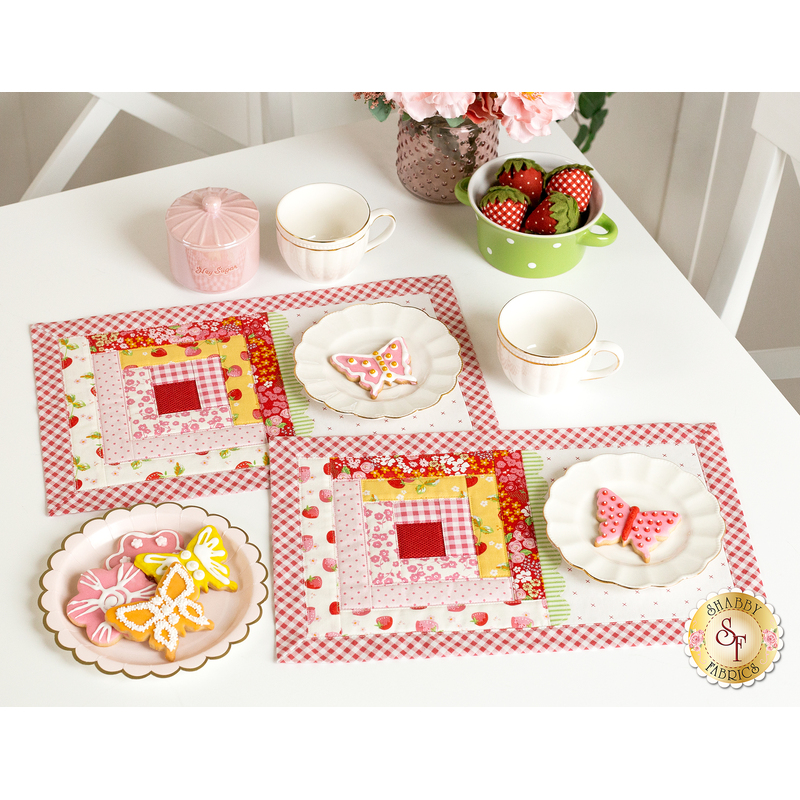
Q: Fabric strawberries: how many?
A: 4